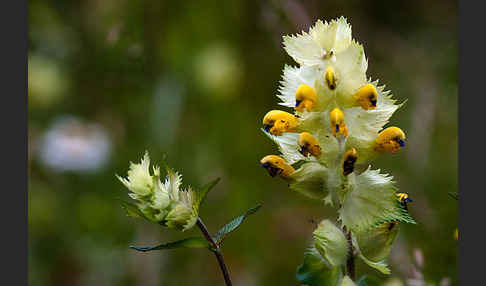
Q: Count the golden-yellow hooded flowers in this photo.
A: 10